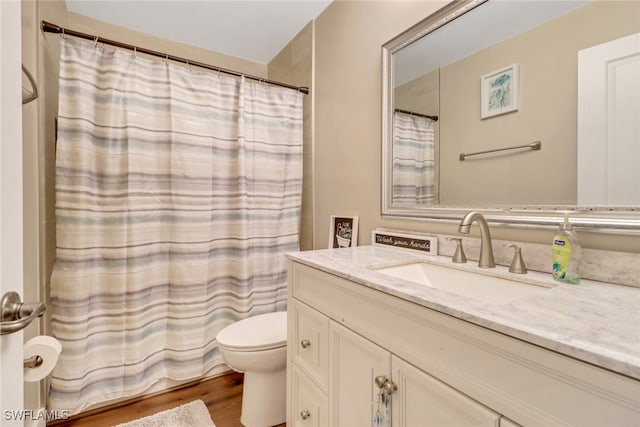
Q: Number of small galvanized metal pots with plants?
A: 0